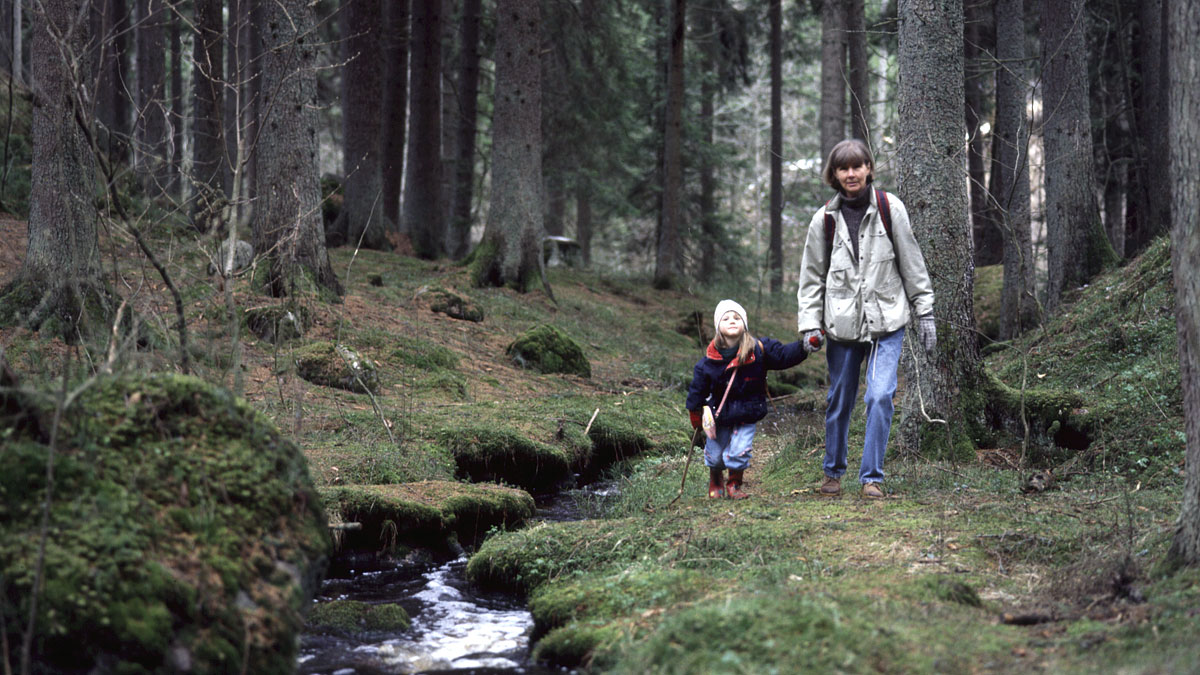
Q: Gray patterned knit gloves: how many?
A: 2